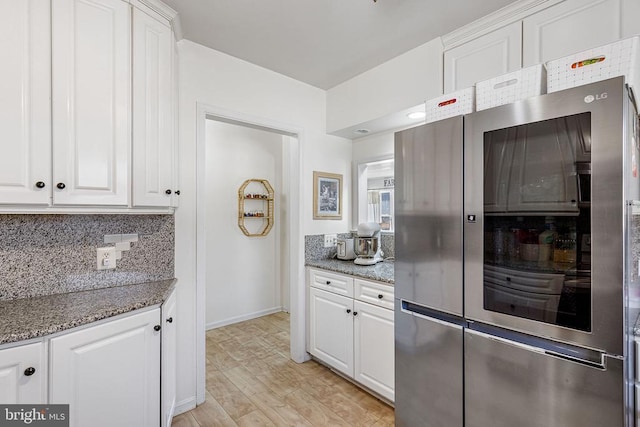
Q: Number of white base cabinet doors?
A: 5